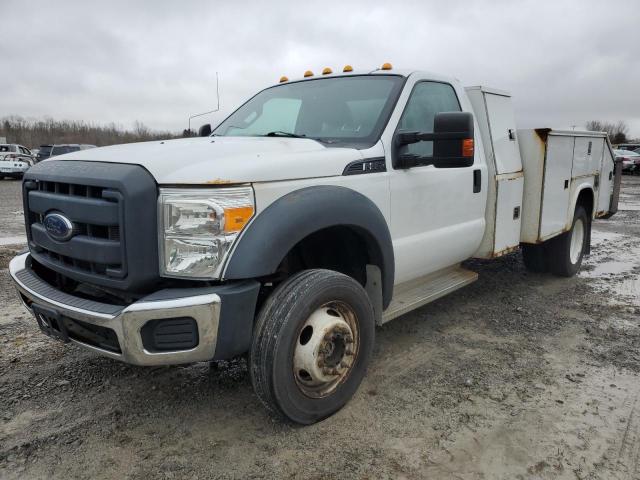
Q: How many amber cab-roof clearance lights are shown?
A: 5